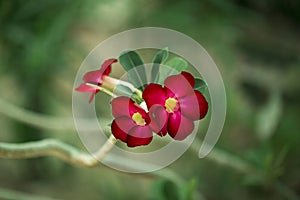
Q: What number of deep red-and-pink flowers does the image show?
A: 3